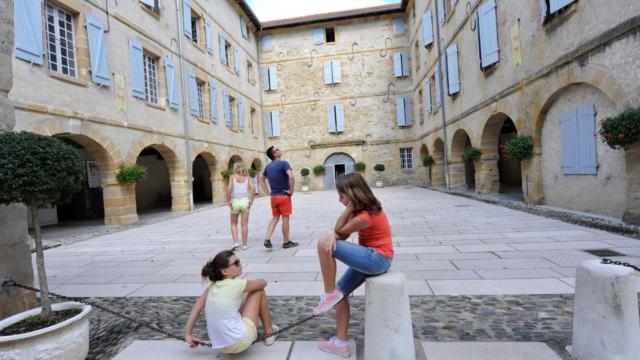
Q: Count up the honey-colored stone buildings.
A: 3